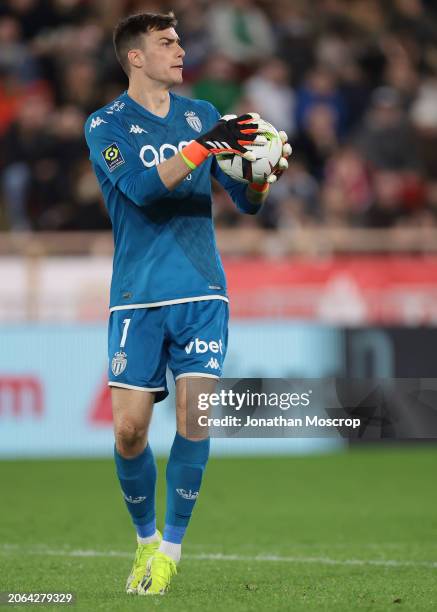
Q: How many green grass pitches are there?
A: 1